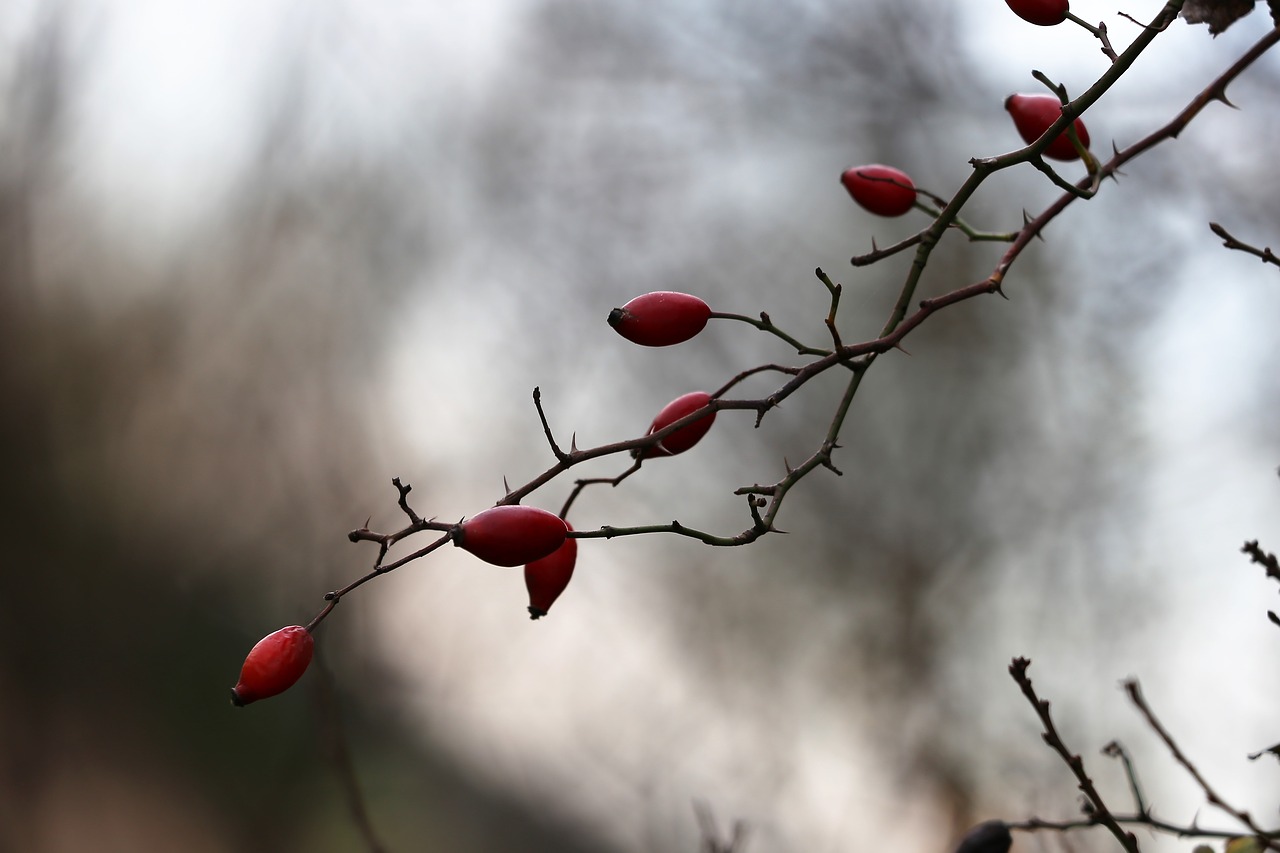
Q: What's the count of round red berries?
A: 8